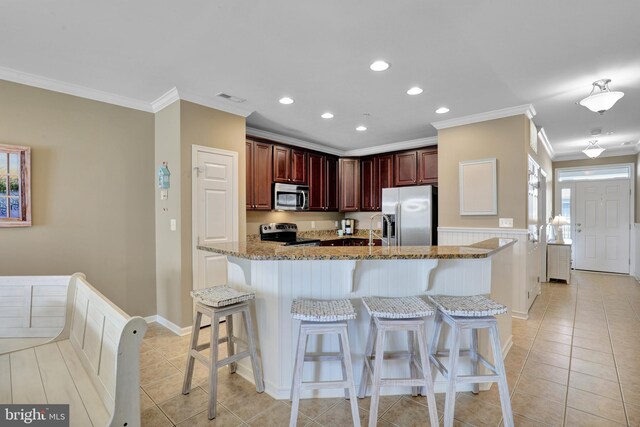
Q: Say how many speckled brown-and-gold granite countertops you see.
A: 2